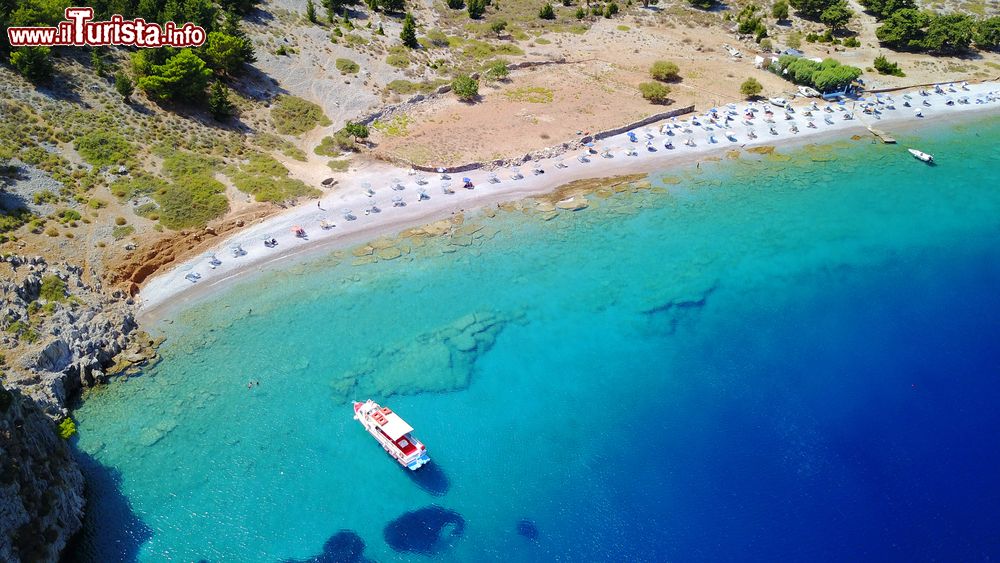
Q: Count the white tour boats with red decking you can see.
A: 1